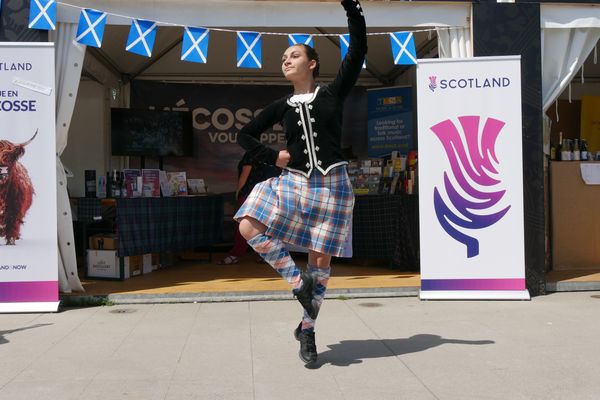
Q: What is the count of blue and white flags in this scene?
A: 8